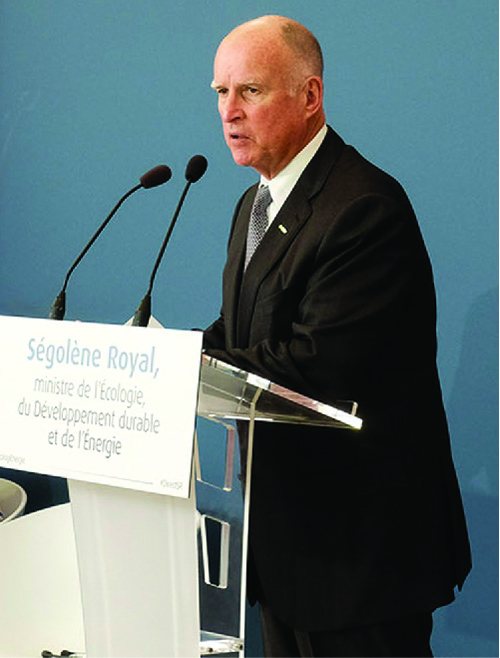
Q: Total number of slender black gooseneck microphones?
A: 2